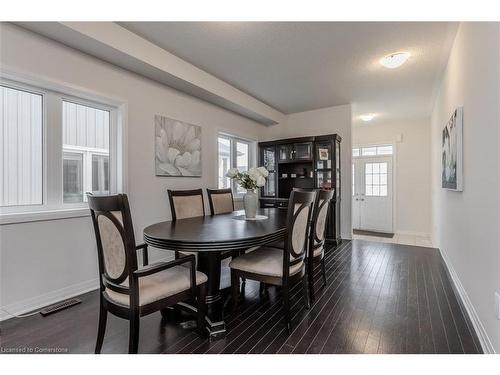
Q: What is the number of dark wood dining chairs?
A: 5